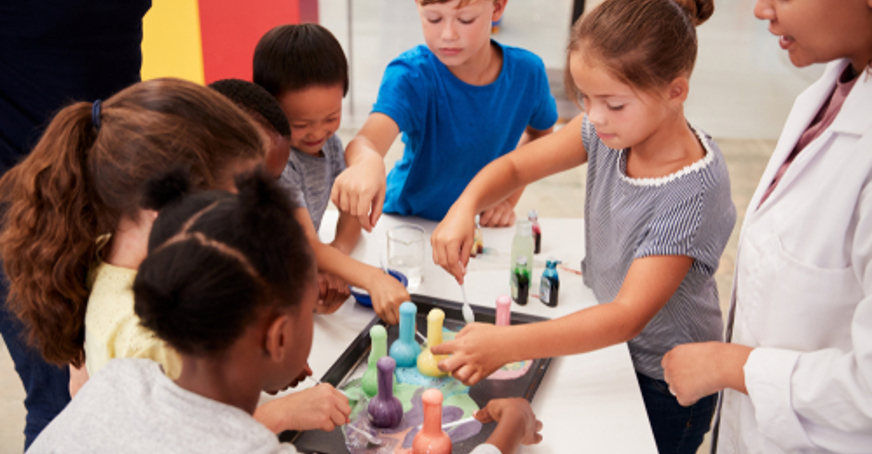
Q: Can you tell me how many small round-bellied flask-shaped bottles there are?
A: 6